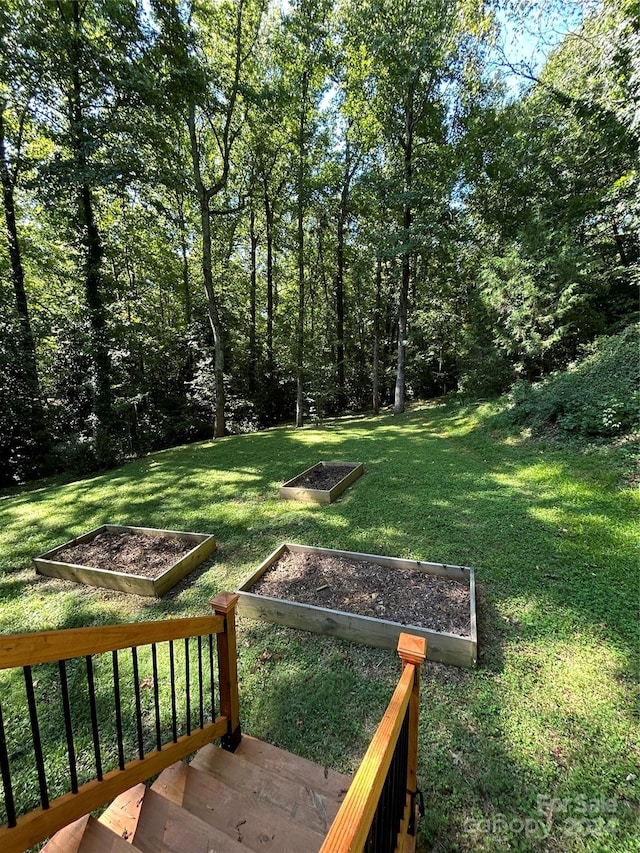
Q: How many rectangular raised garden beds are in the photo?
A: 3